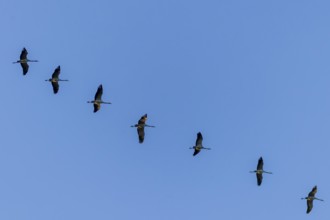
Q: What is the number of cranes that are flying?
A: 7